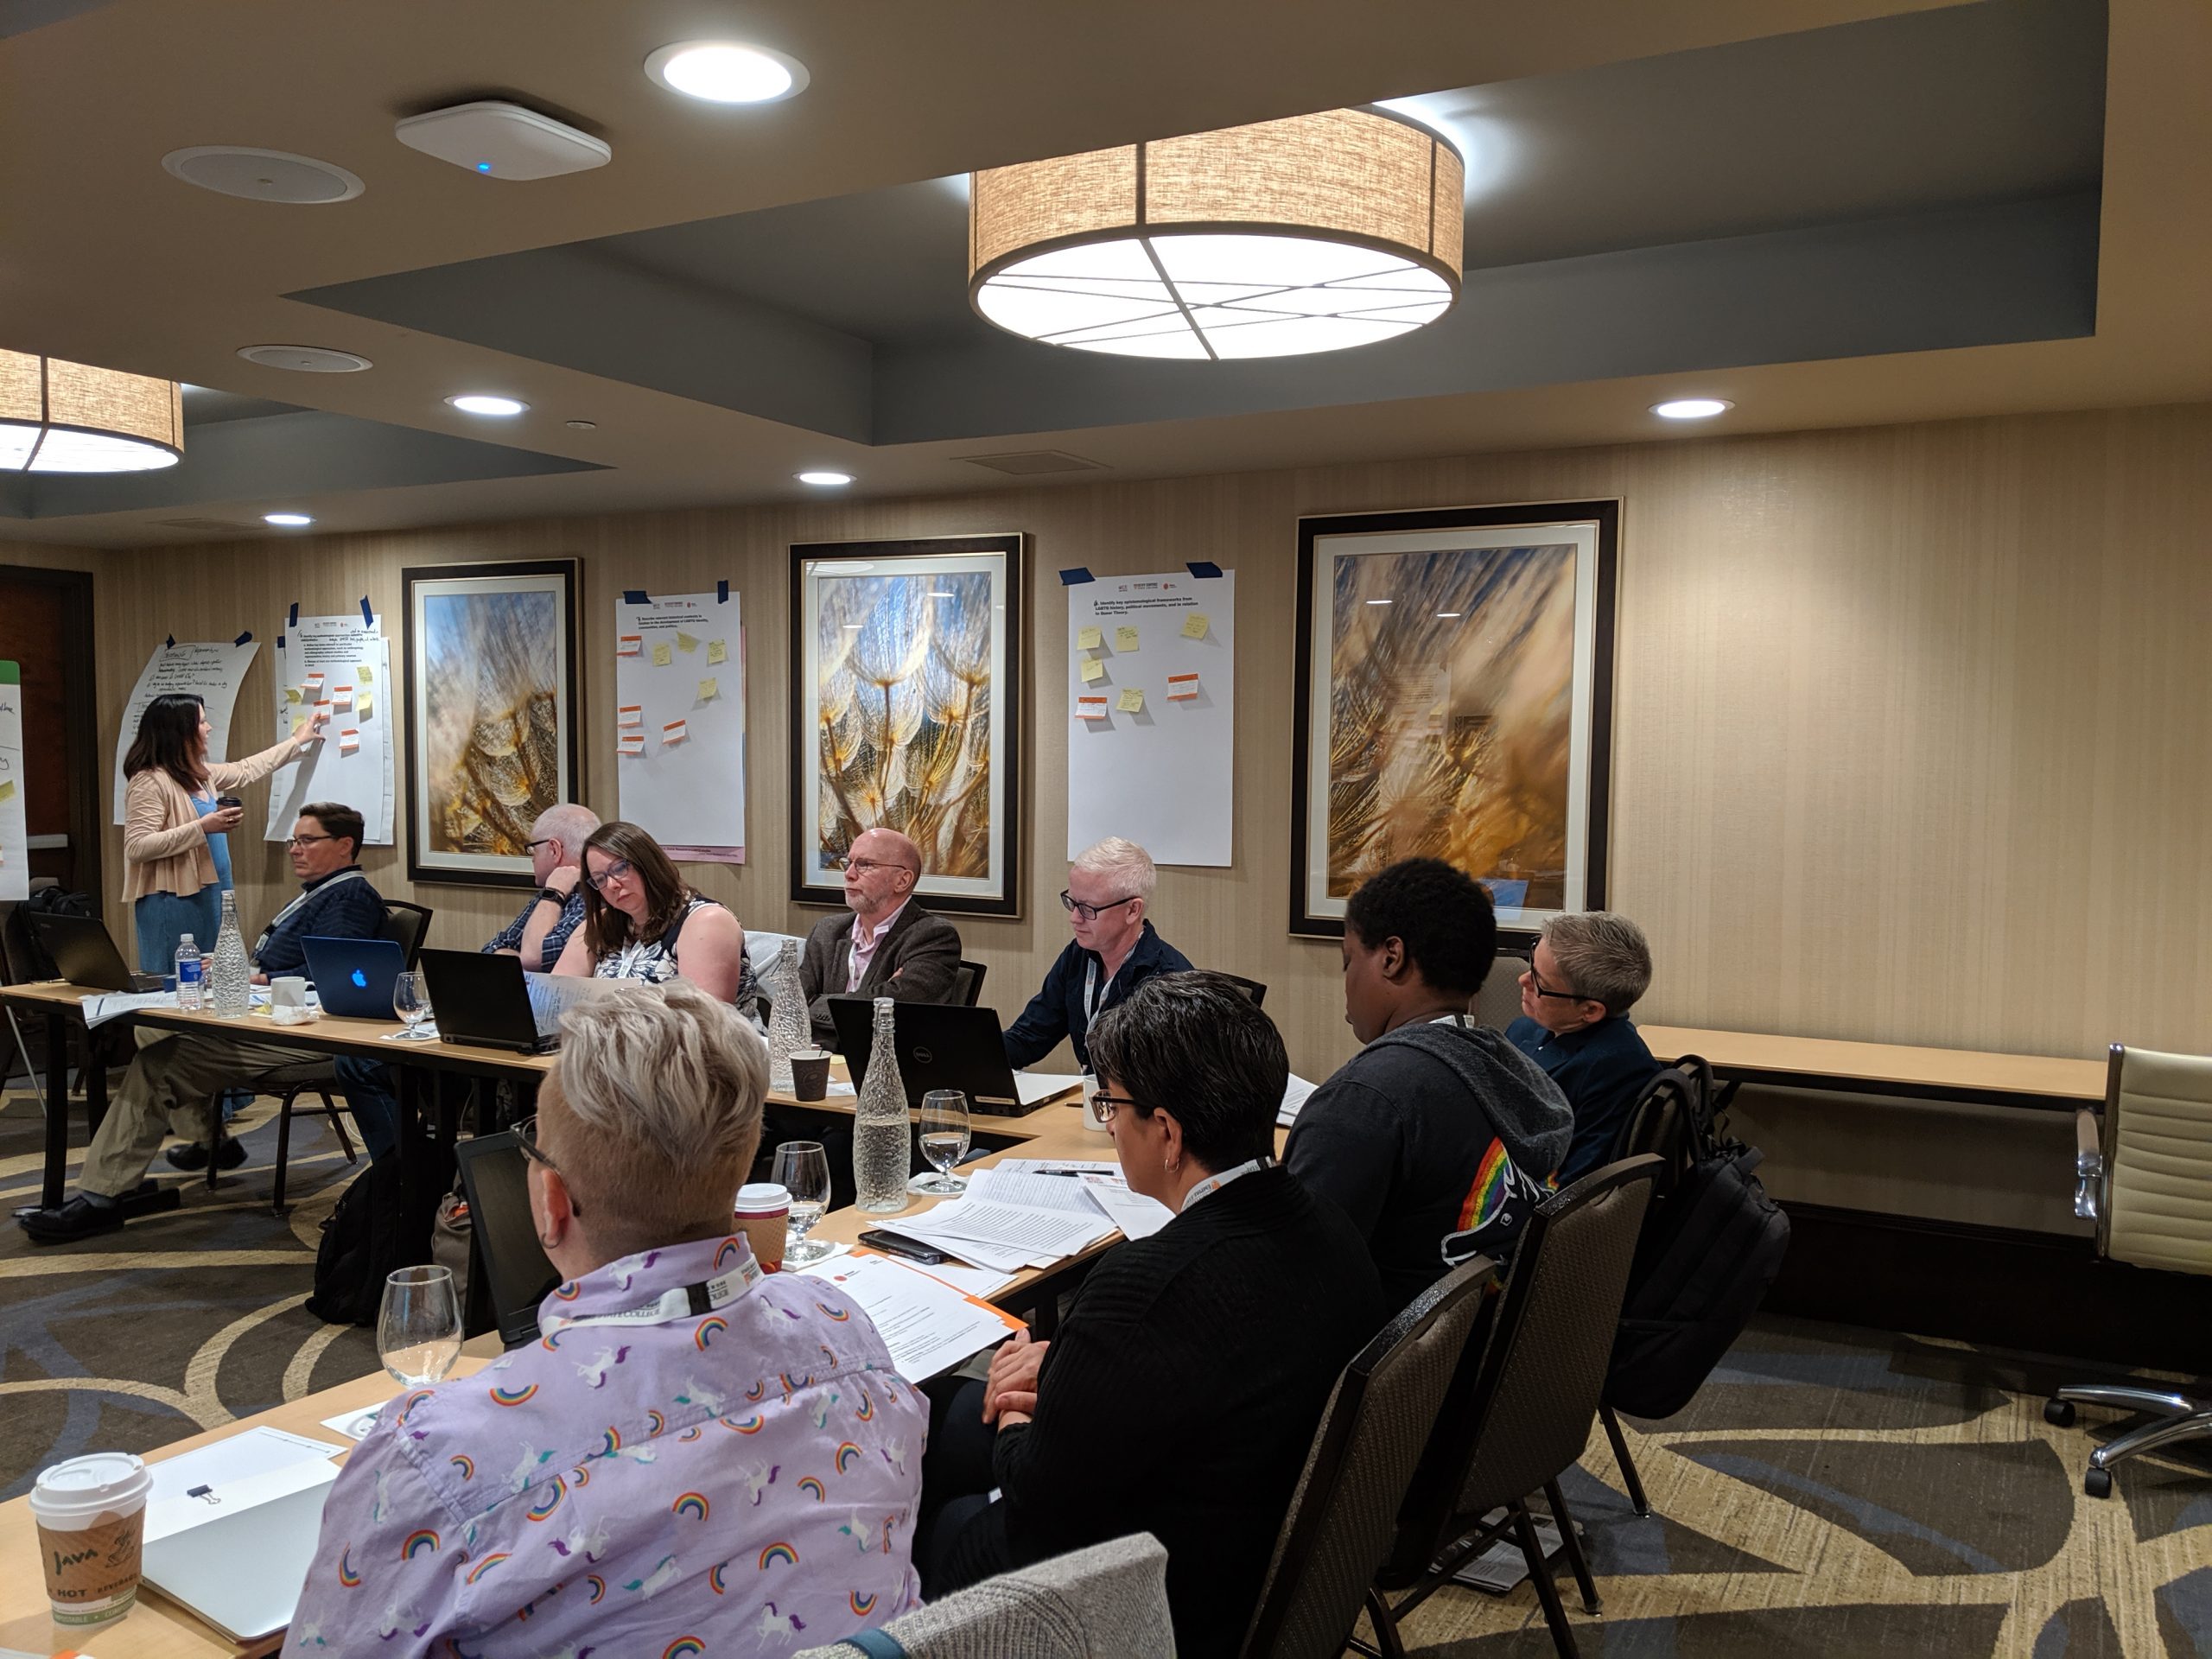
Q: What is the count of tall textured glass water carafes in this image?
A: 3